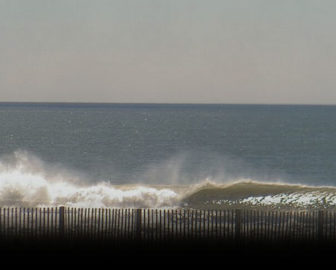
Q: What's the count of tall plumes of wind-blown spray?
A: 2